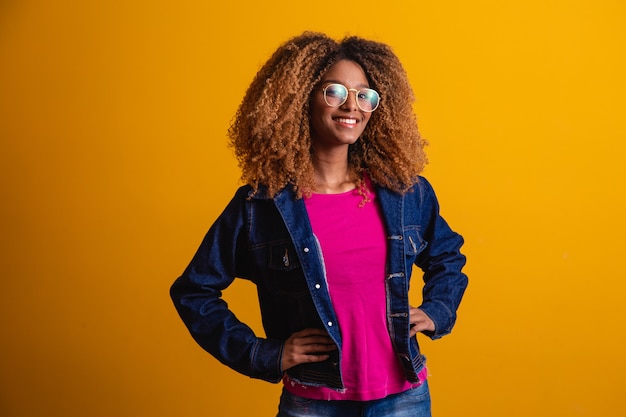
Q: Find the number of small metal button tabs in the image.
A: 3